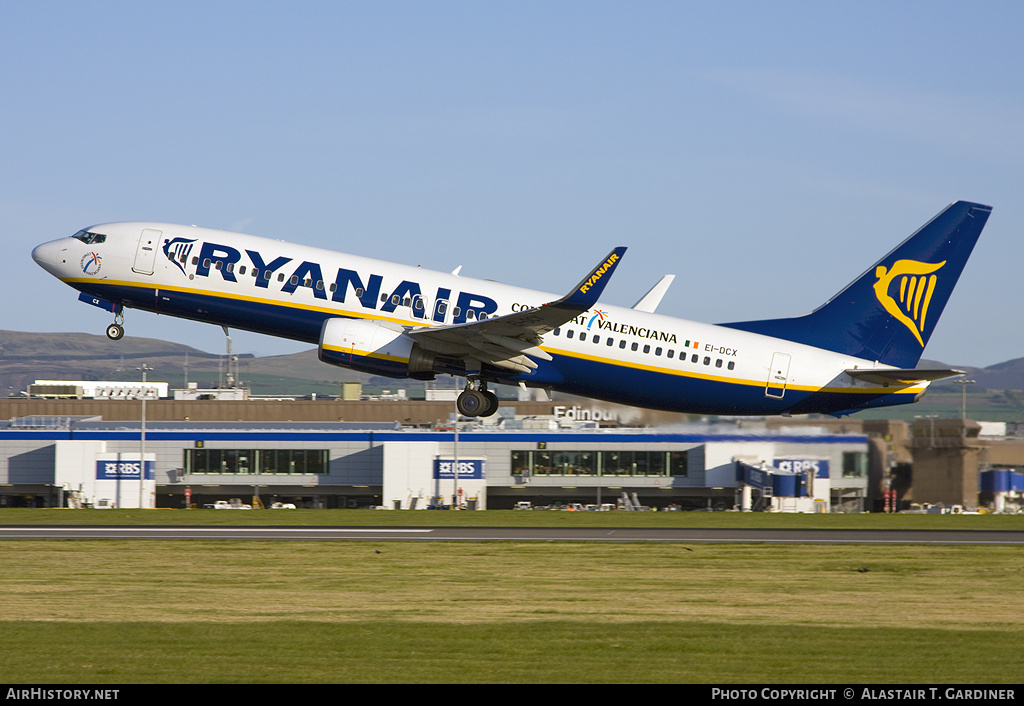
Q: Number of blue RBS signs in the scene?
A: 3